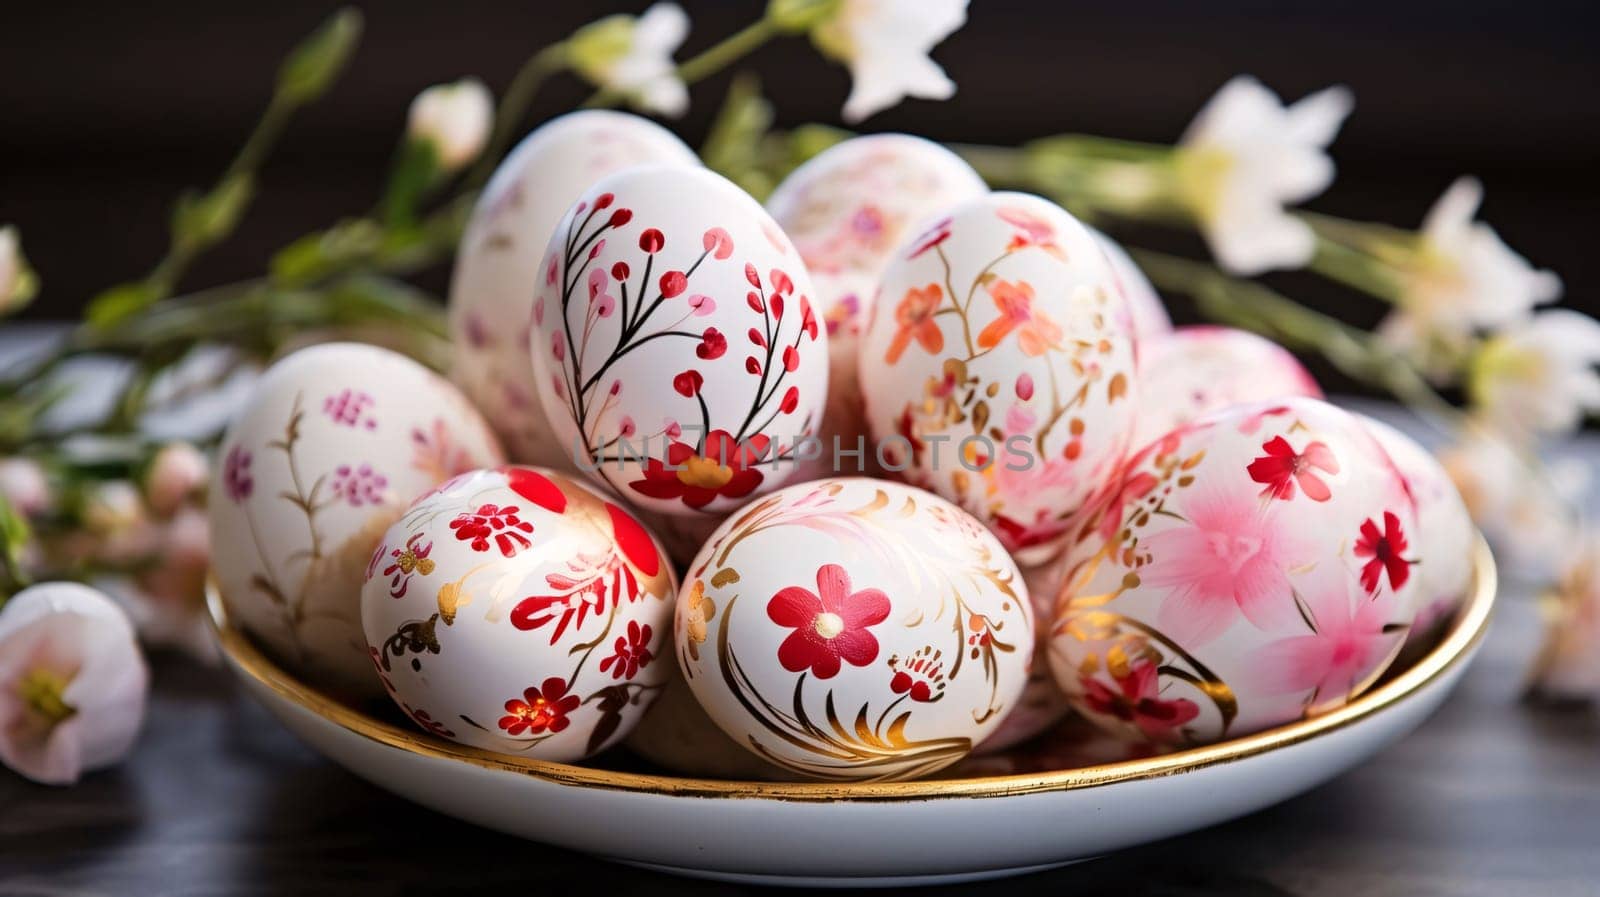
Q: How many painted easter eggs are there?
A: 11